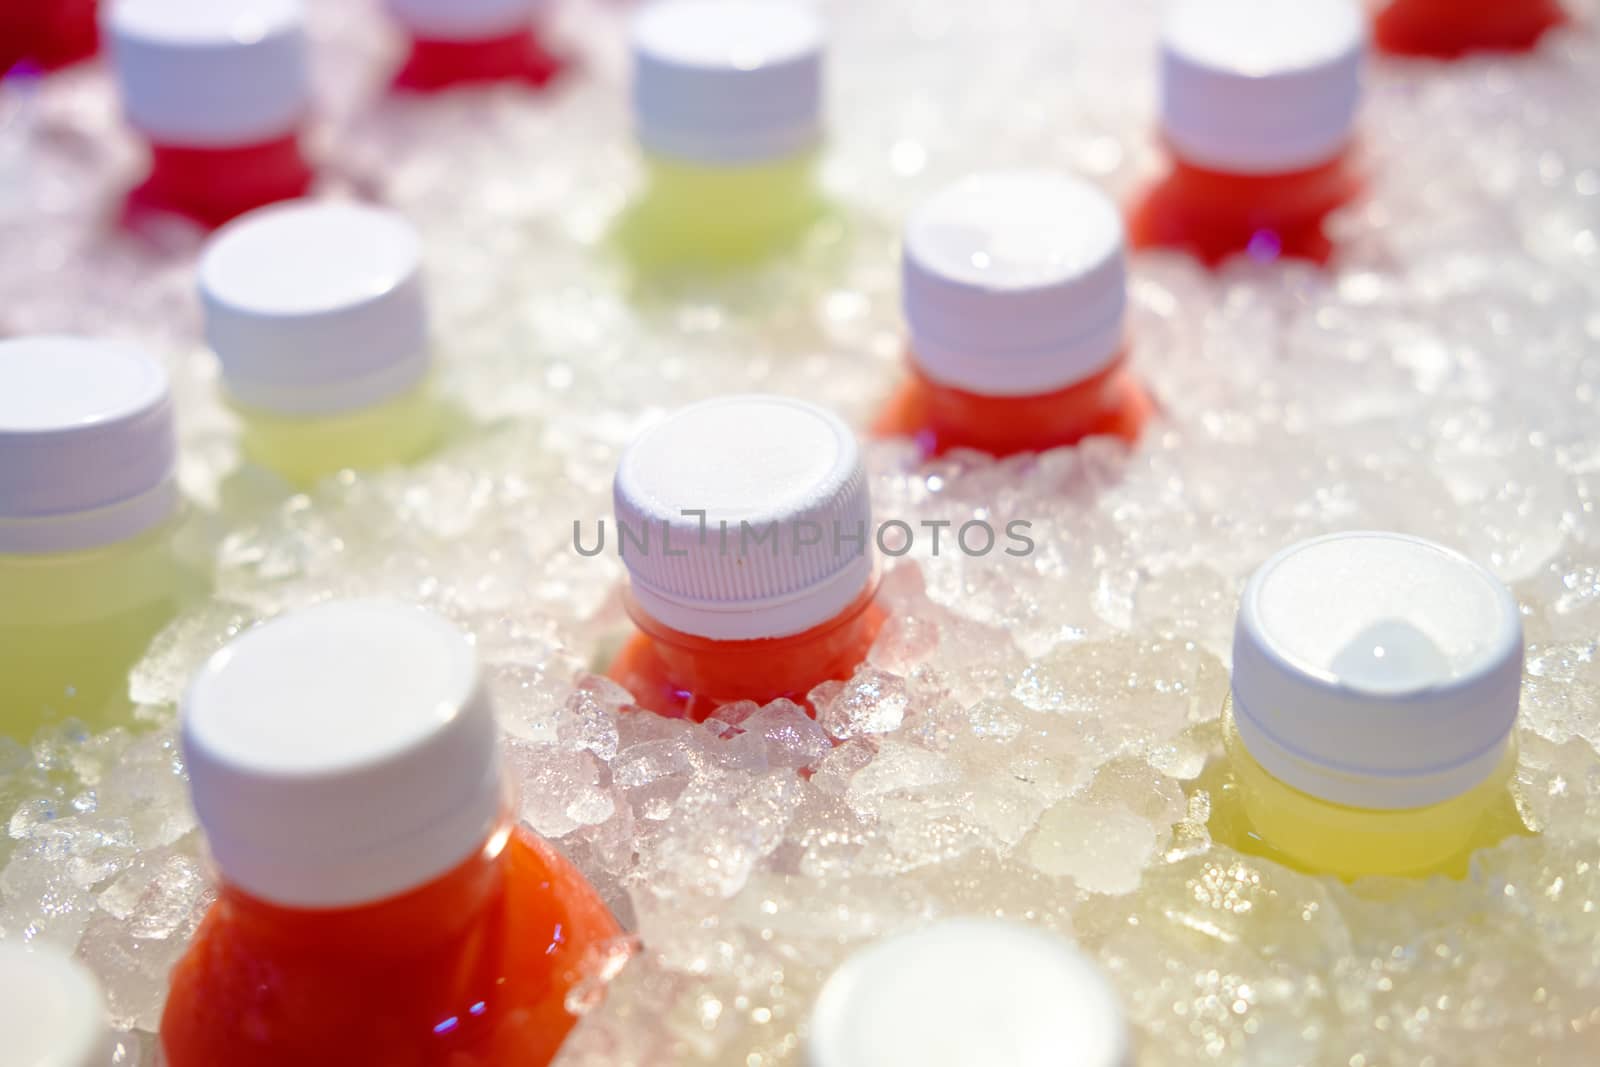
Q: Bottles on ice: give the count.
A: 14